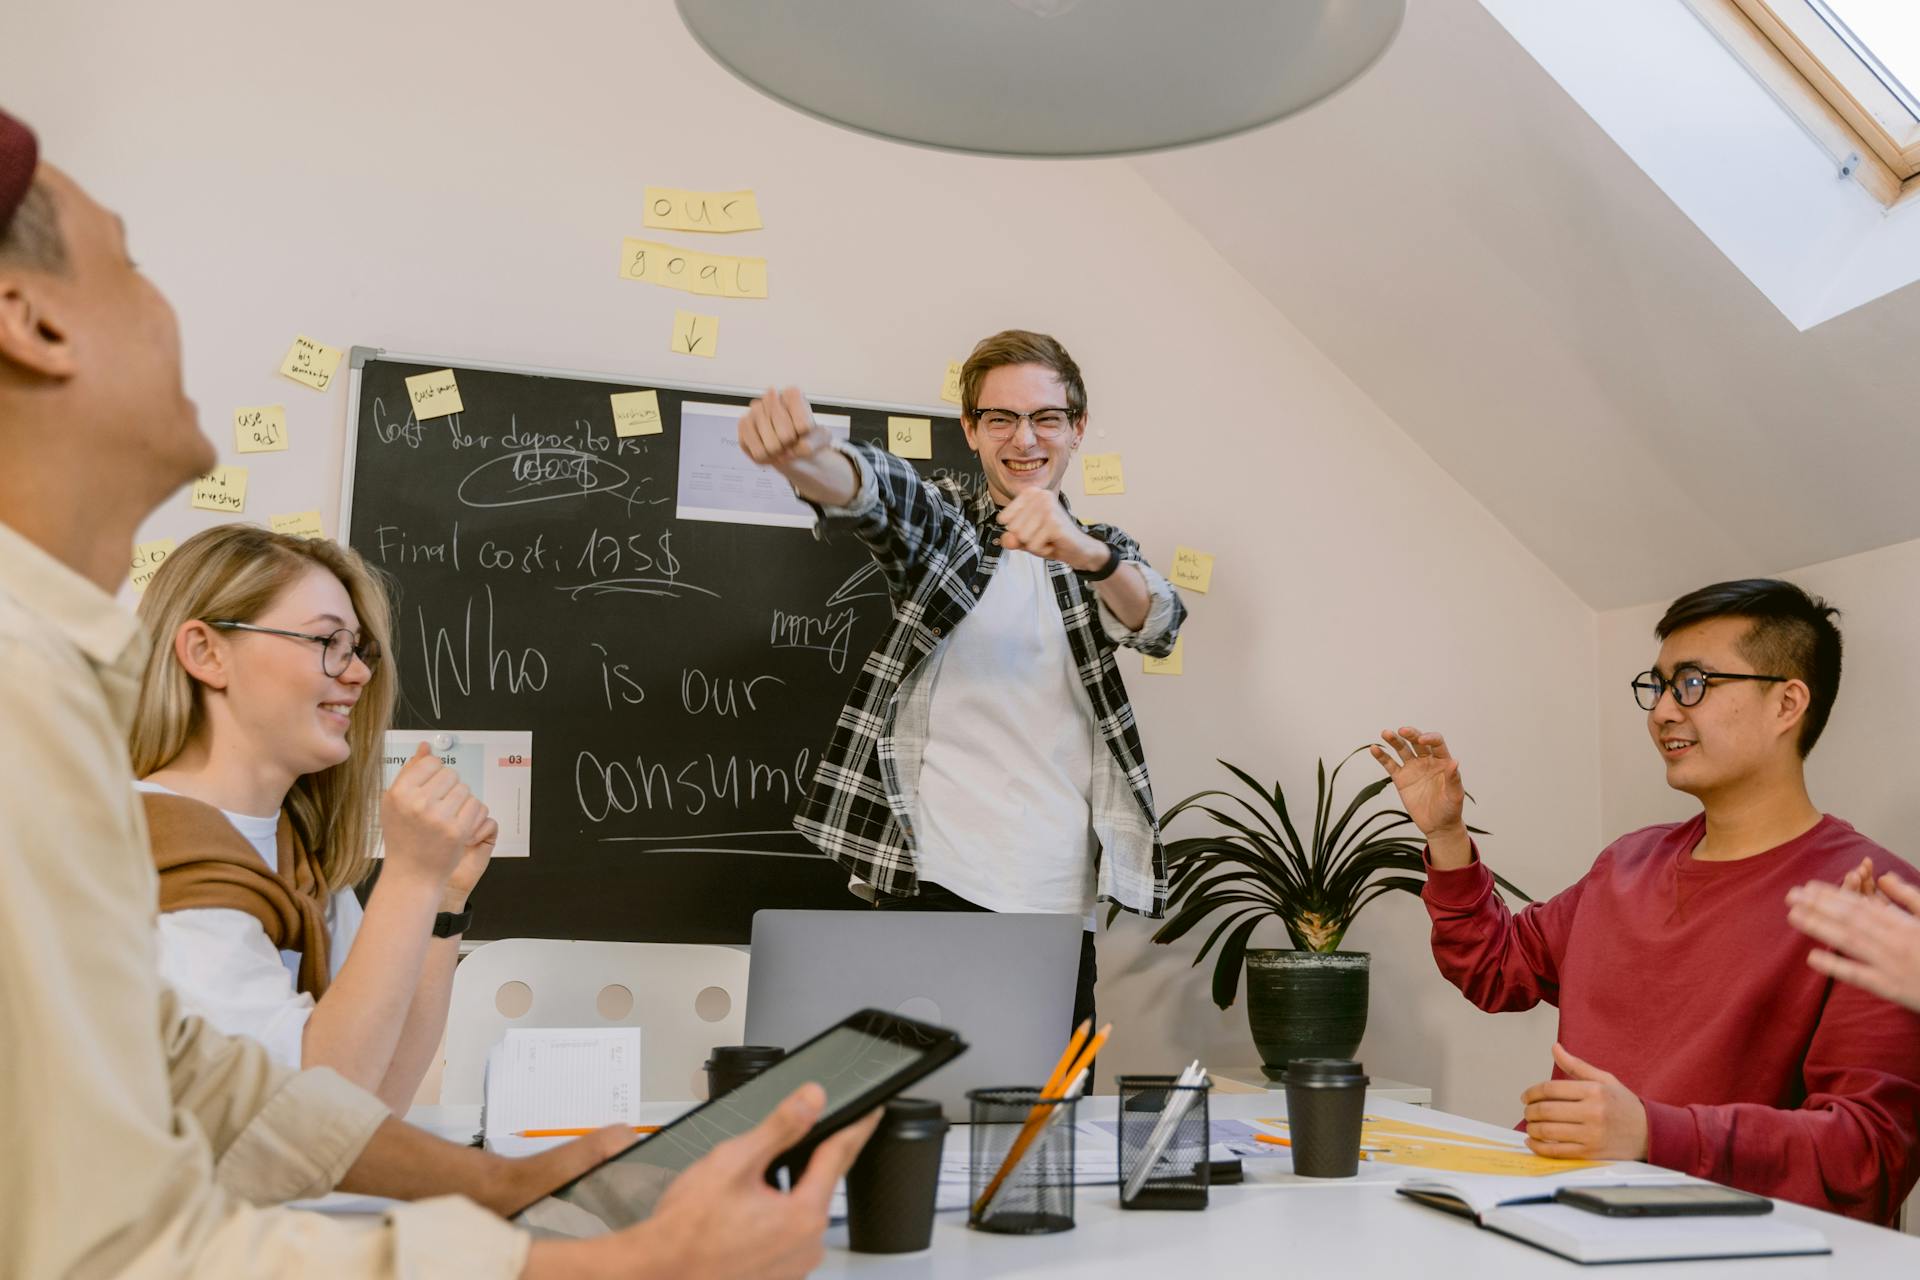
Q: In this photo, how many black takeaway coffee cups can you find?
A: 3